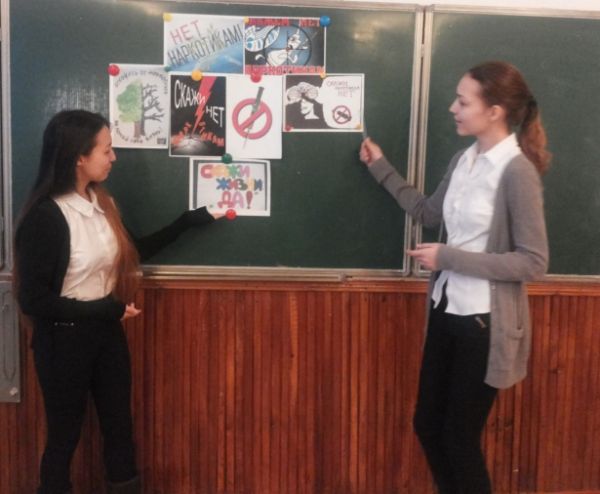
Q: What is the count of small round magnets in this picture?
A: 12